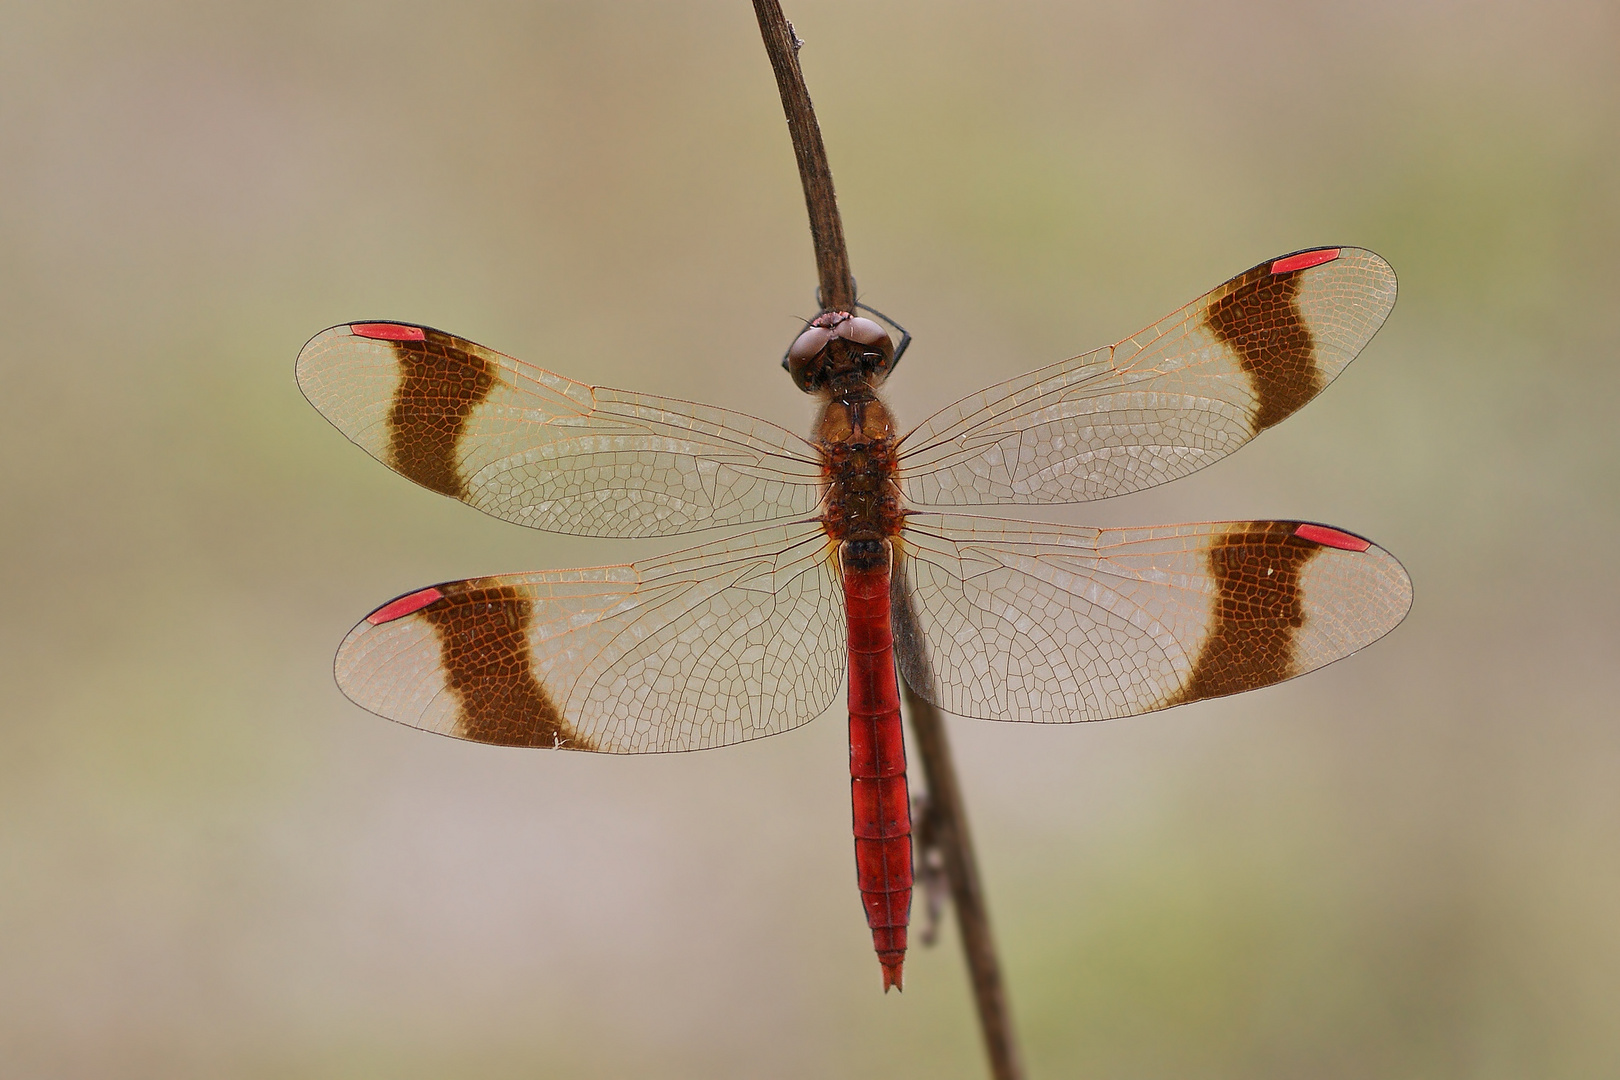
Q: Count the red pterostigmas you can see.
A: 4